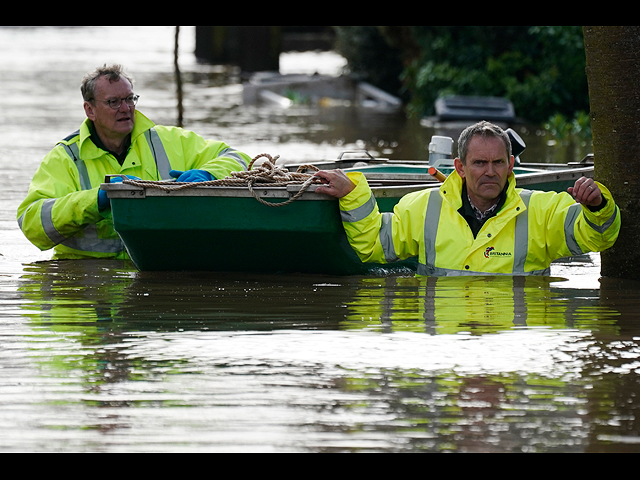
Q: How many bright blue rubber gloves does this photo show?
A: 2